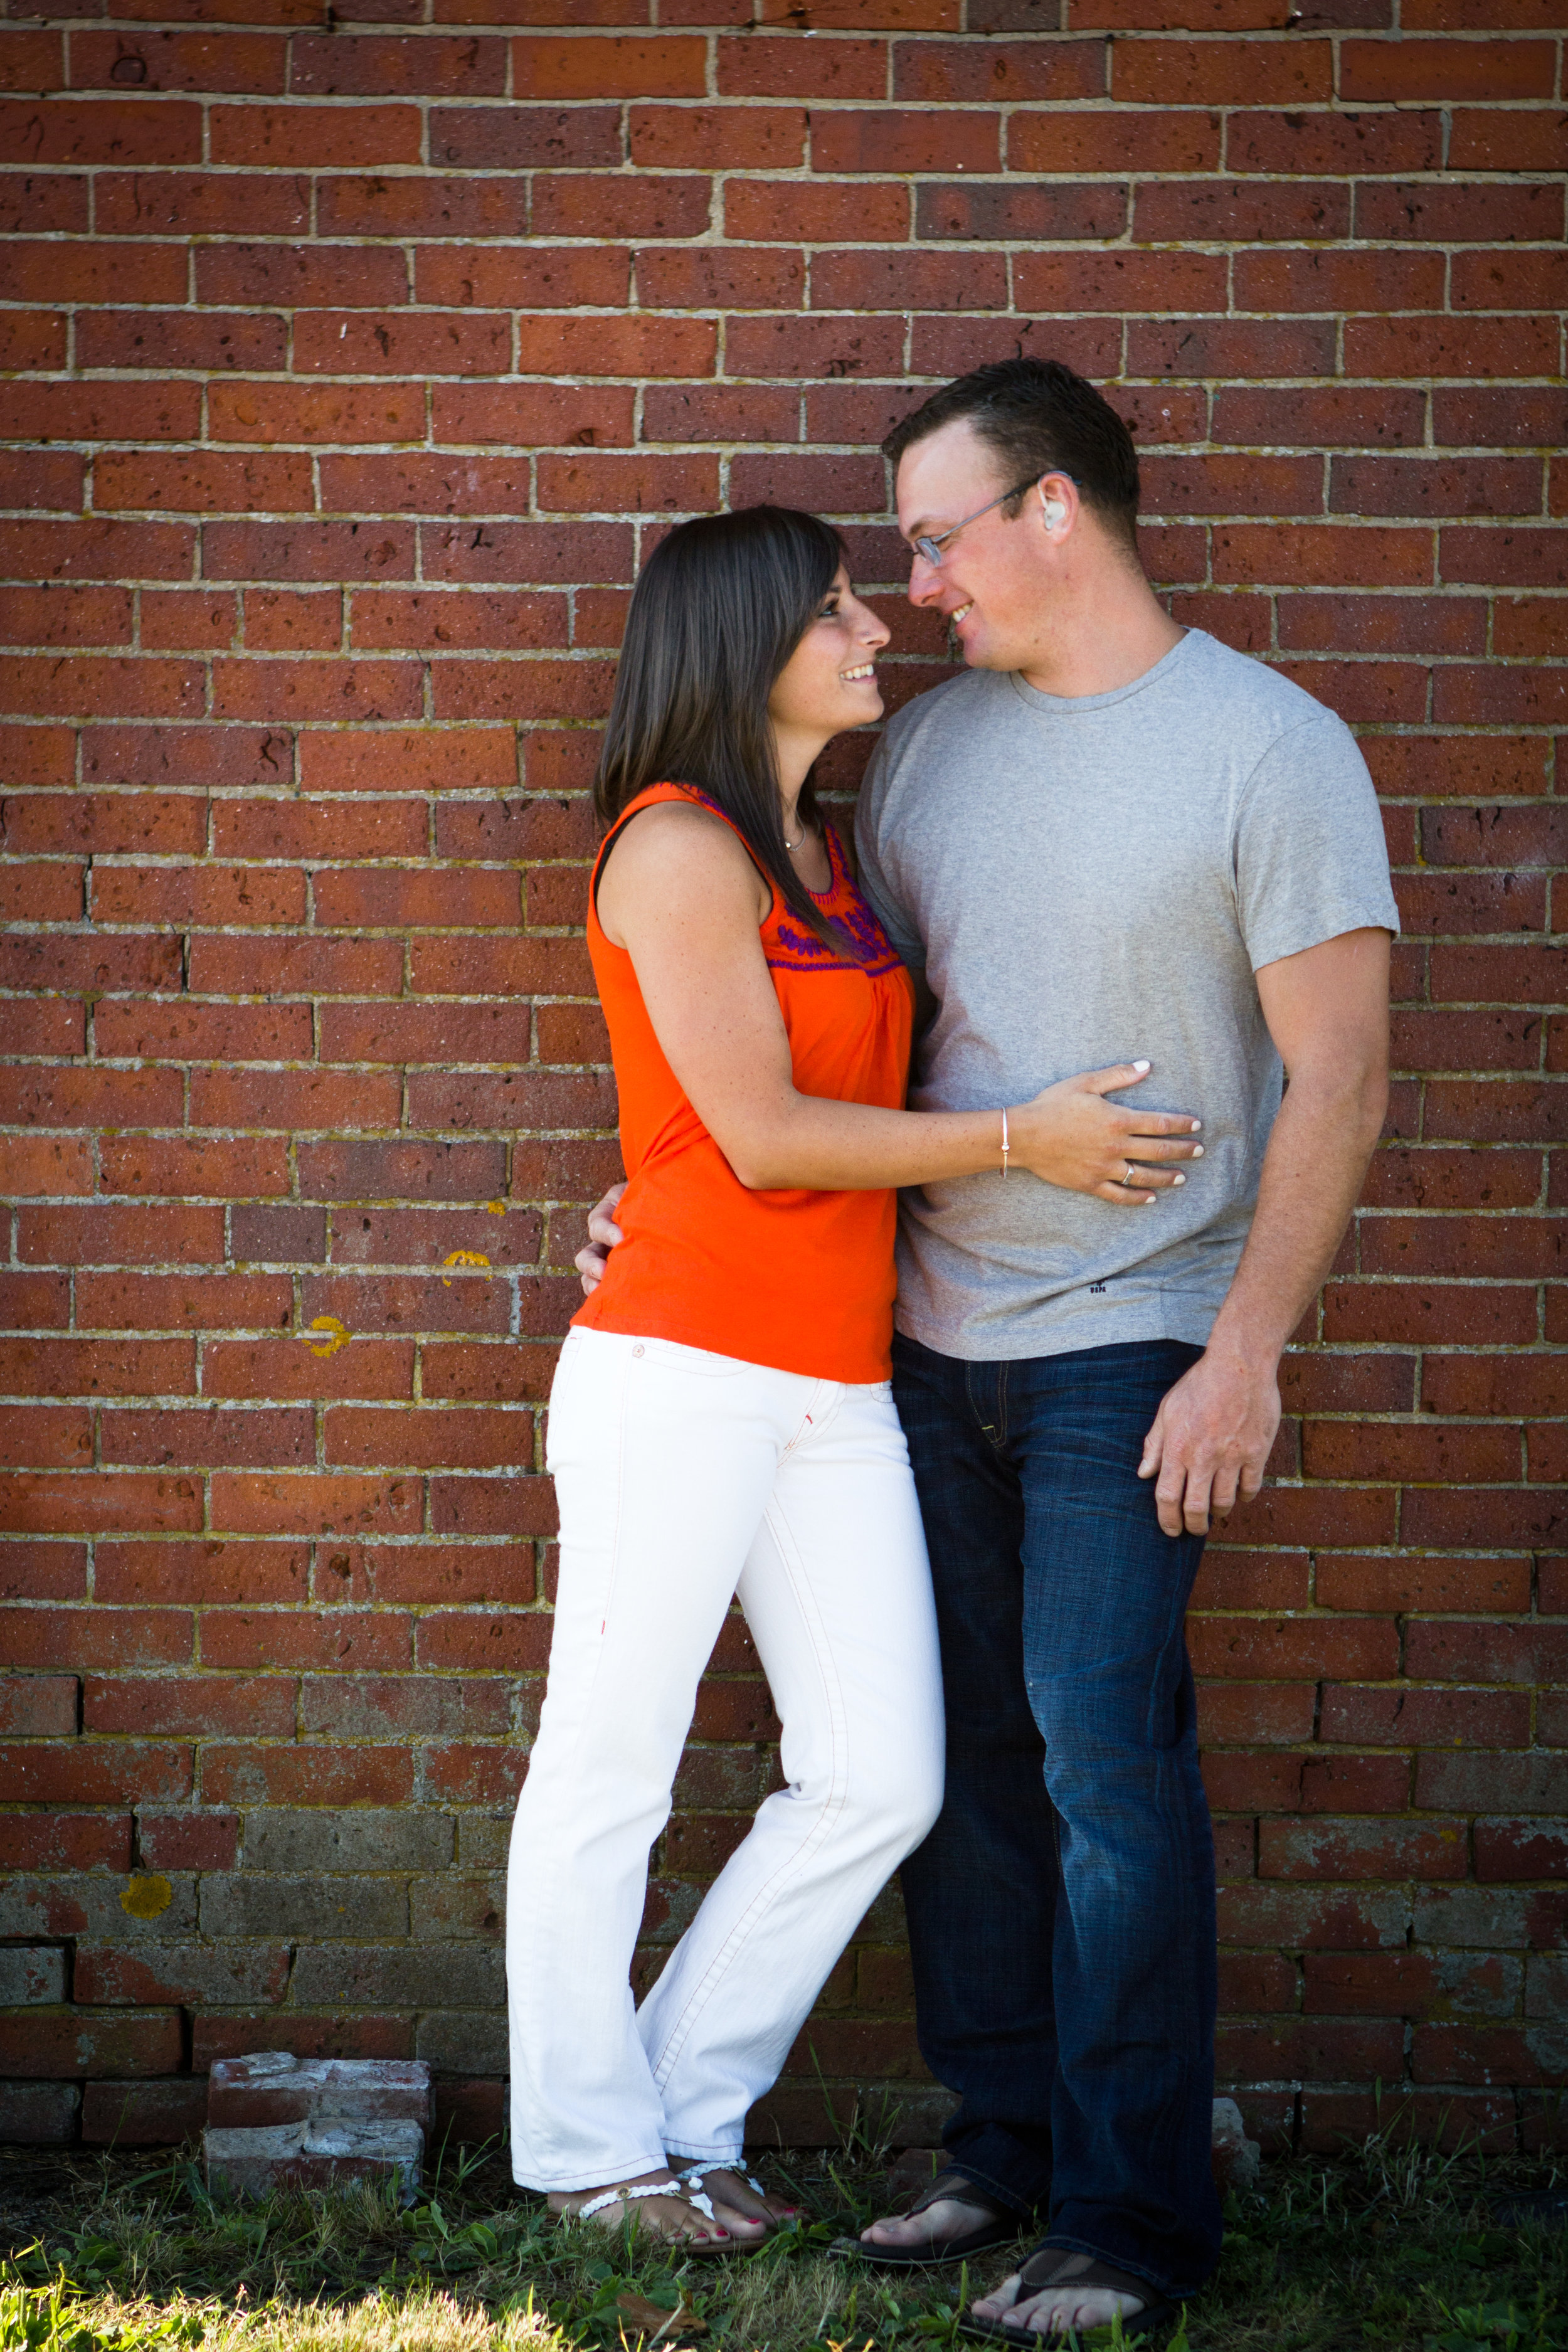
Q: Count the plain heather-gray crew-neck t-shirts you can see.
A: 1